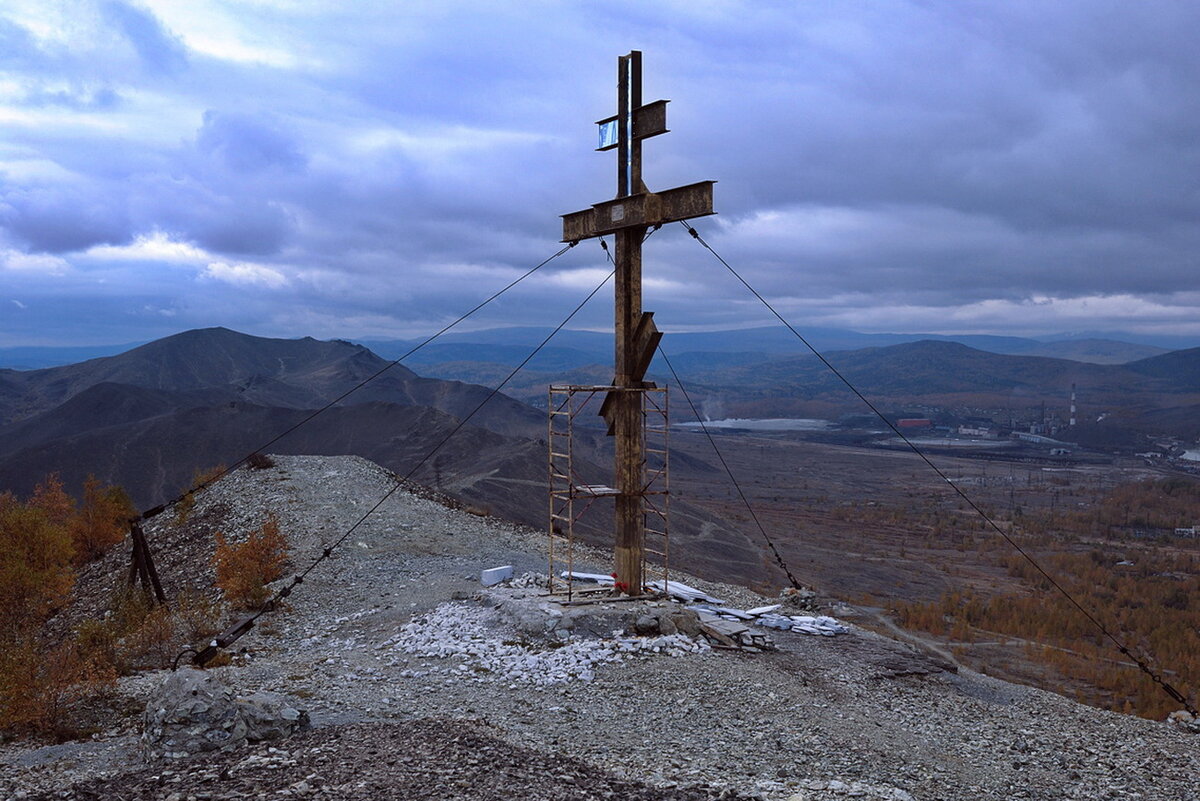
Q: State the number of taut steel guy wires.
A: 4